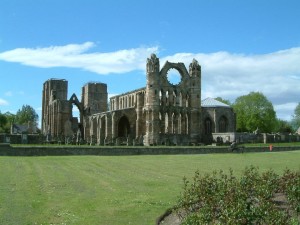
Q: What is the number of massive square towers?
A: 2